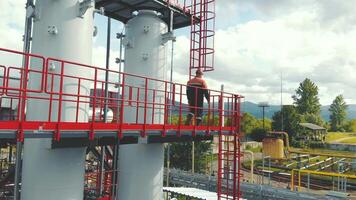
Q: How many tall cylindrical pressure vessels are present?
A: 2